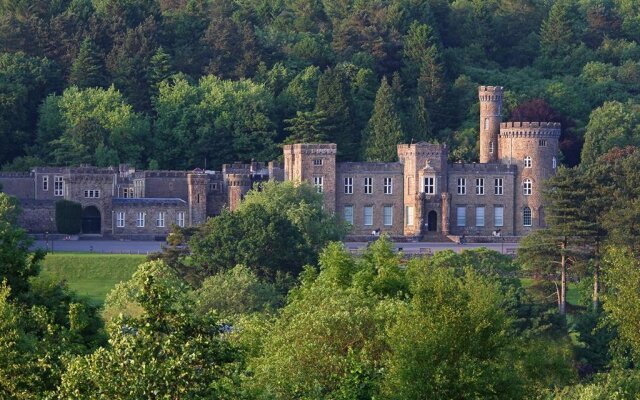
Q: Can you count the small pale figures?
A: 2